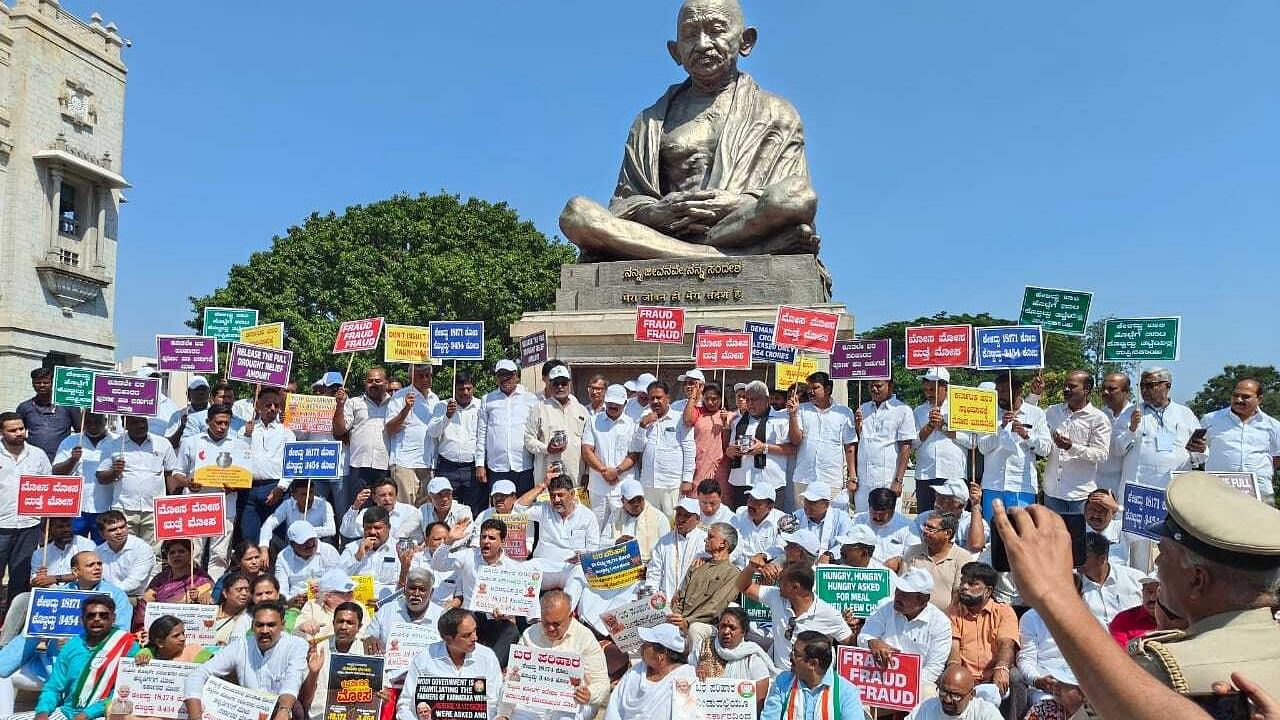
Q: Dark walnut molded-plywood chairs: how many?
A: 0